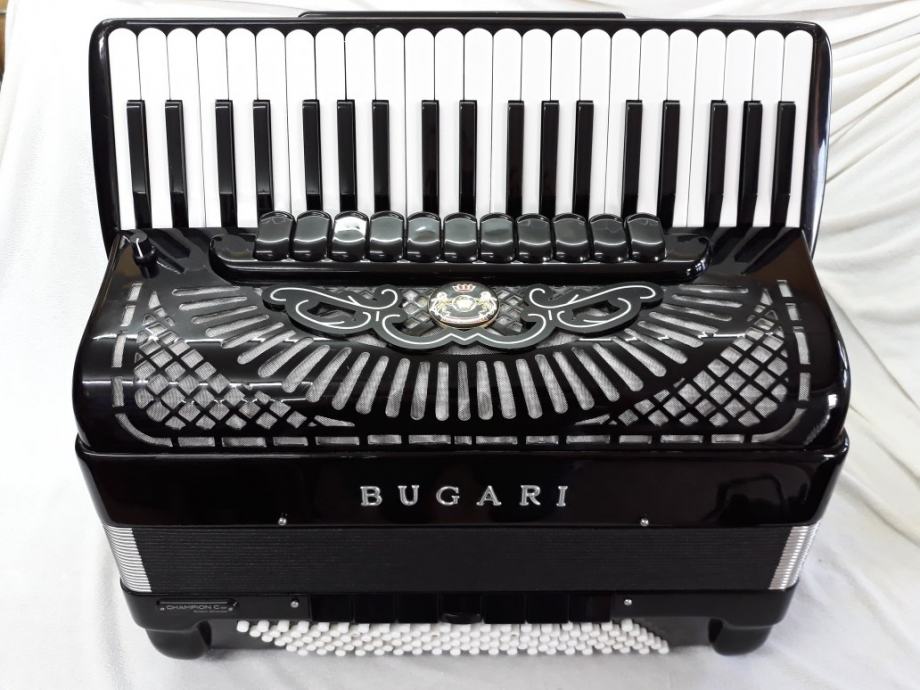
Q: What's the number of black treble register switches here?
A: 11